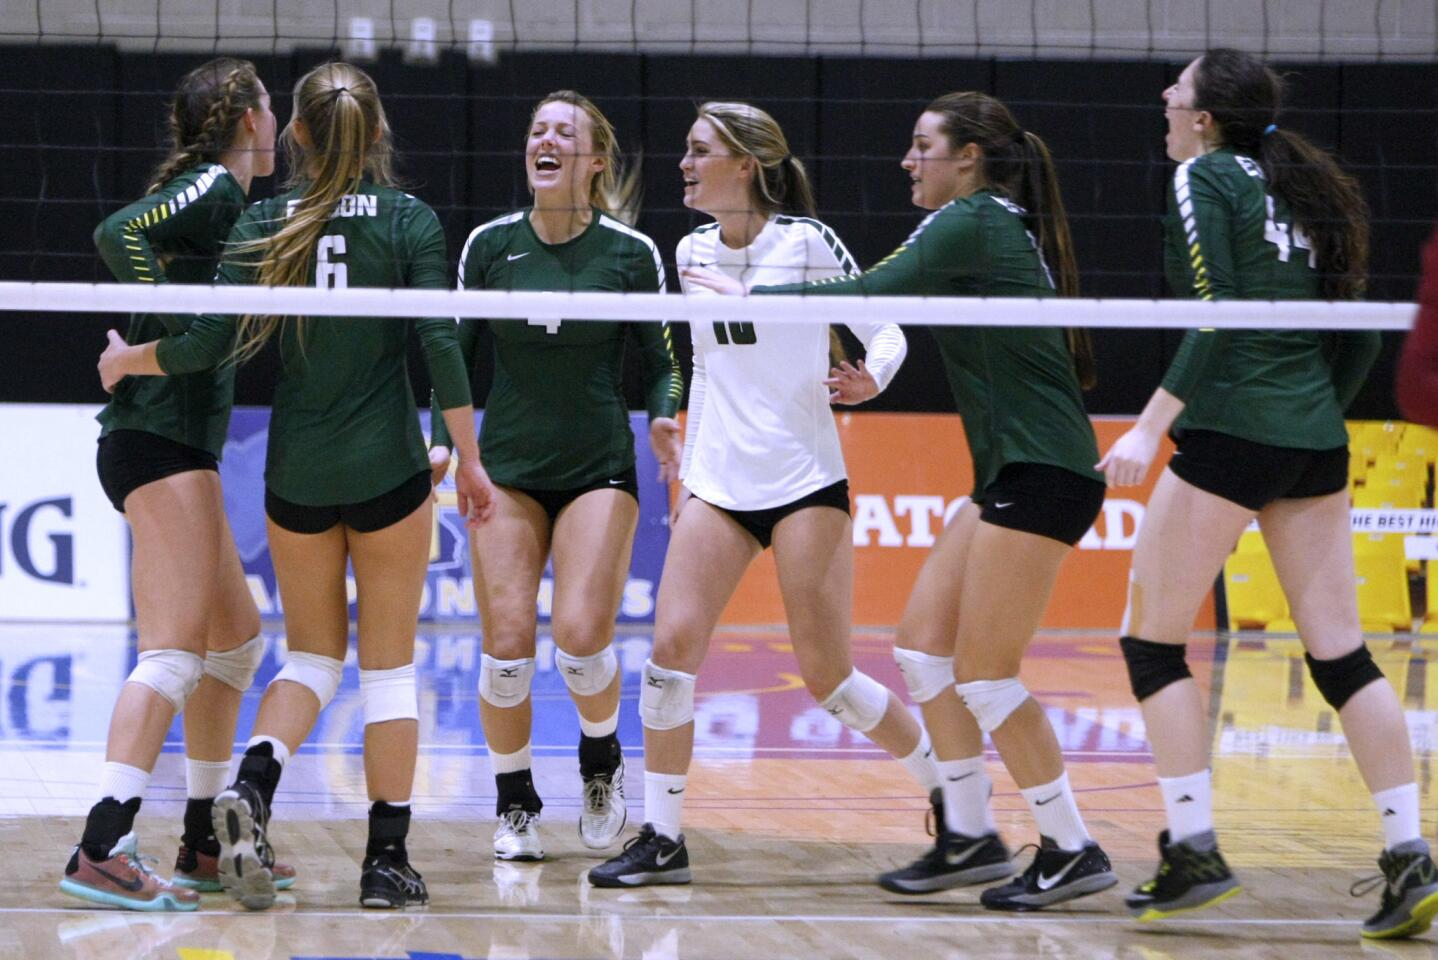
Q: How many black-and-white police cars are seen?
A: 0